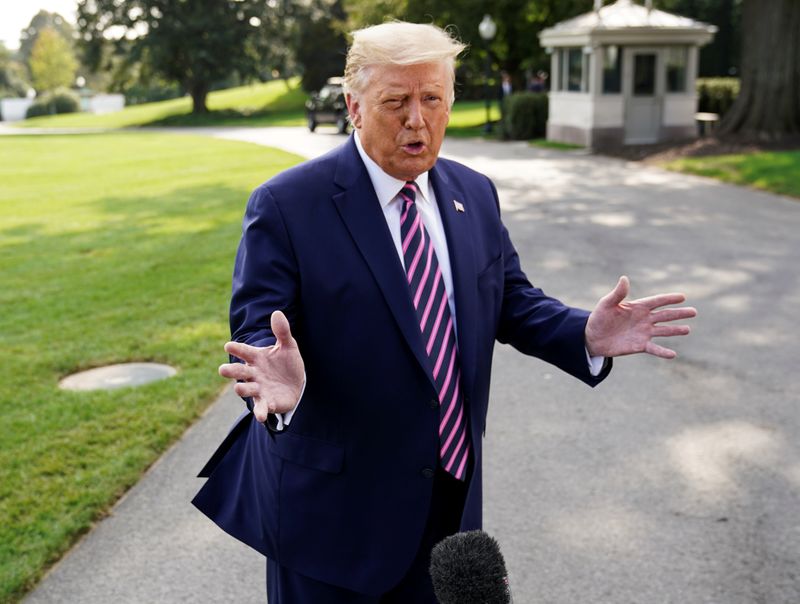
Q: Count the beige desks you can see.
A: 0